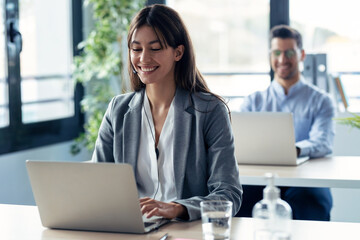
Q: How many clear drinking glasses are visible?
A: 1